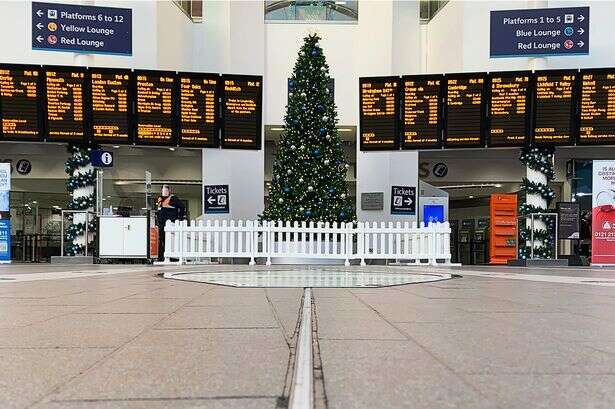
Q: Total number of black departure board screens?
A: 12